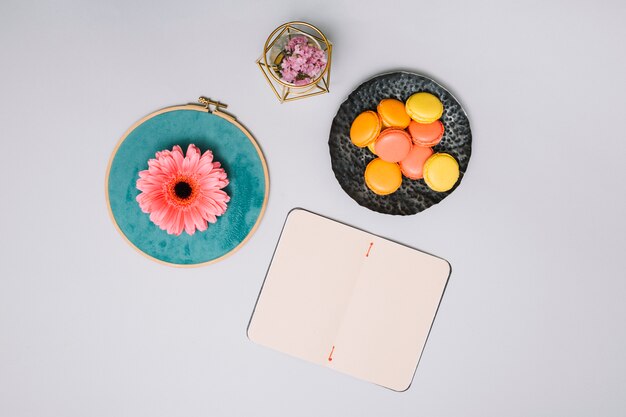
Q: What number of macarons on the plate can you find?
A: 9